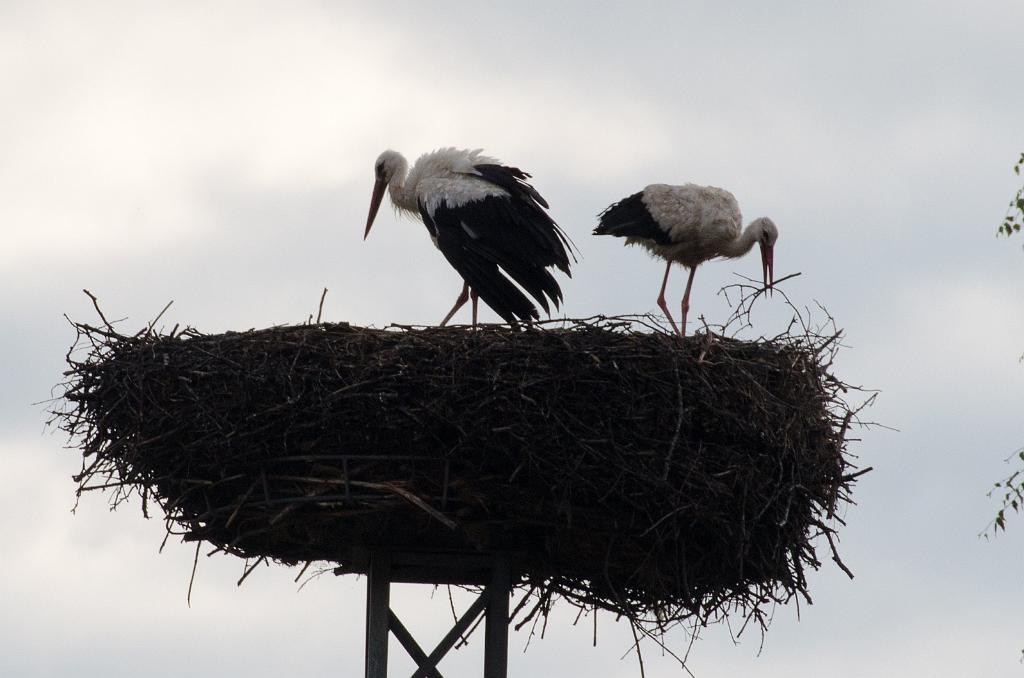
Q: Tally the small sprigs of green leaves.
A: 2